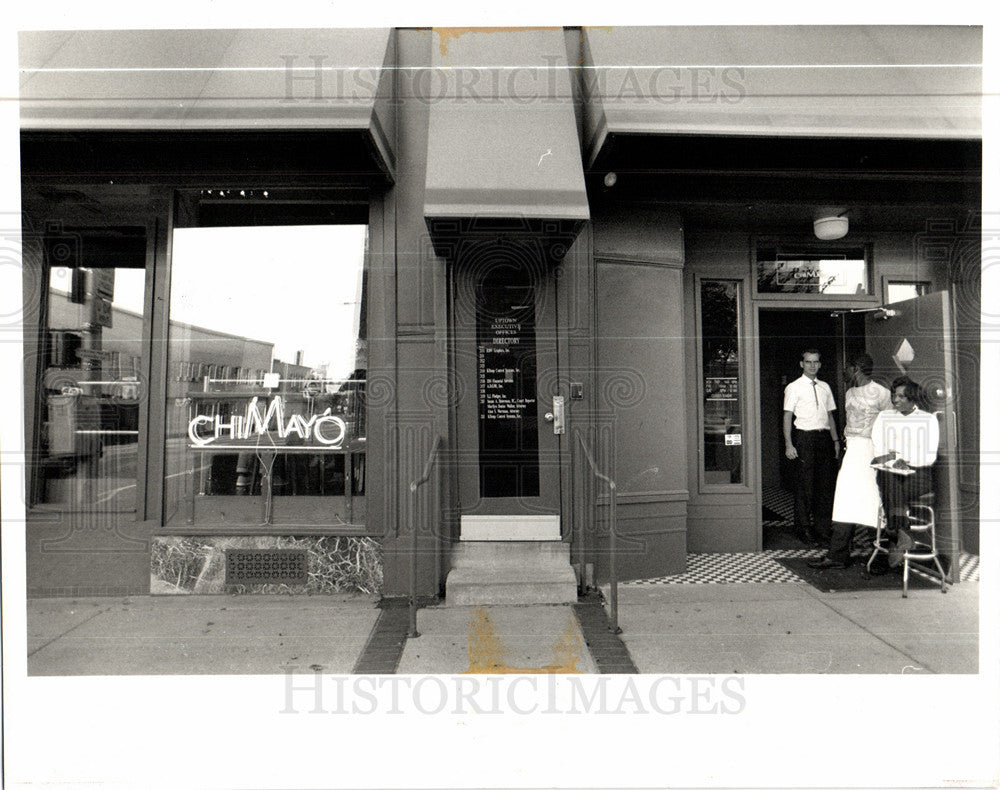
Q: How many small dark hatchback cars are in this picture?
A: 0